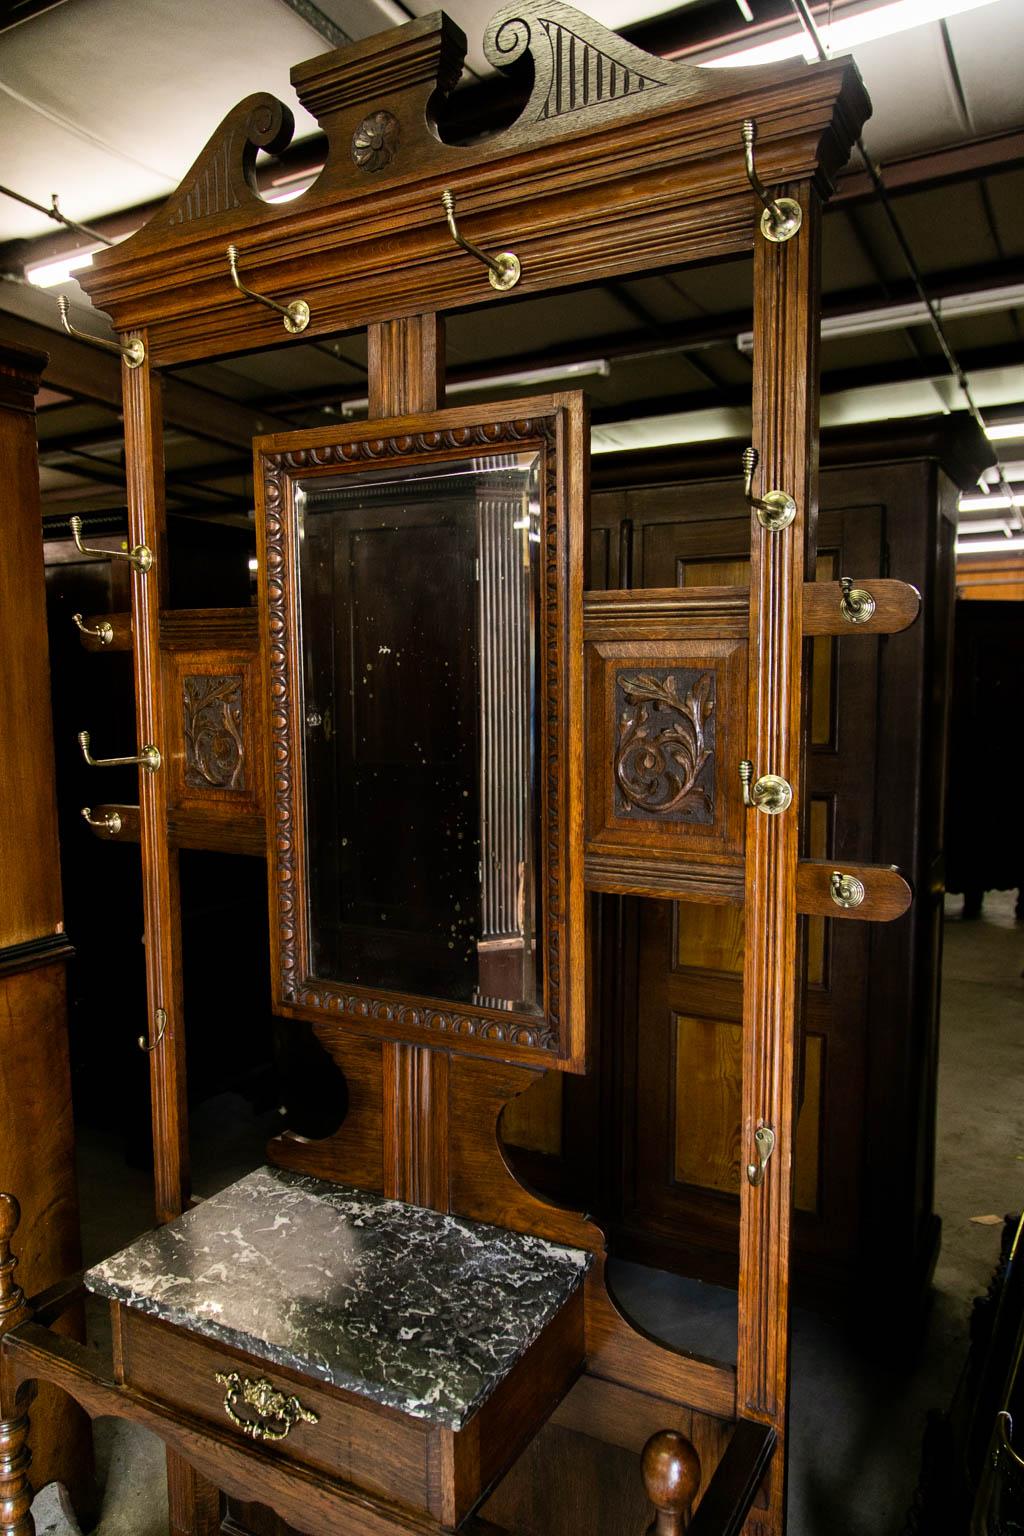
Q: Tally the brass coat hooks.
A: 14